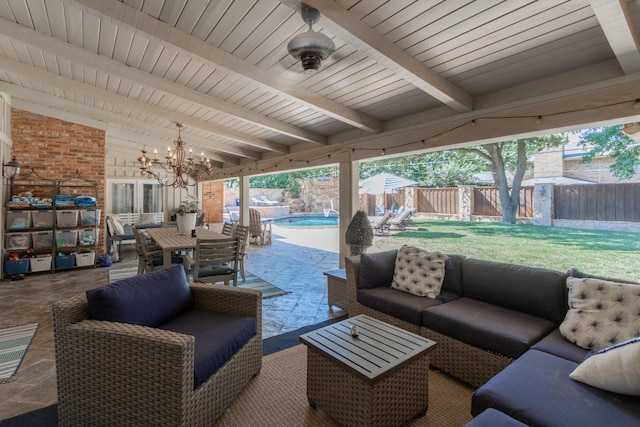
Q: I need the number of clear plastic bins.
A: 8